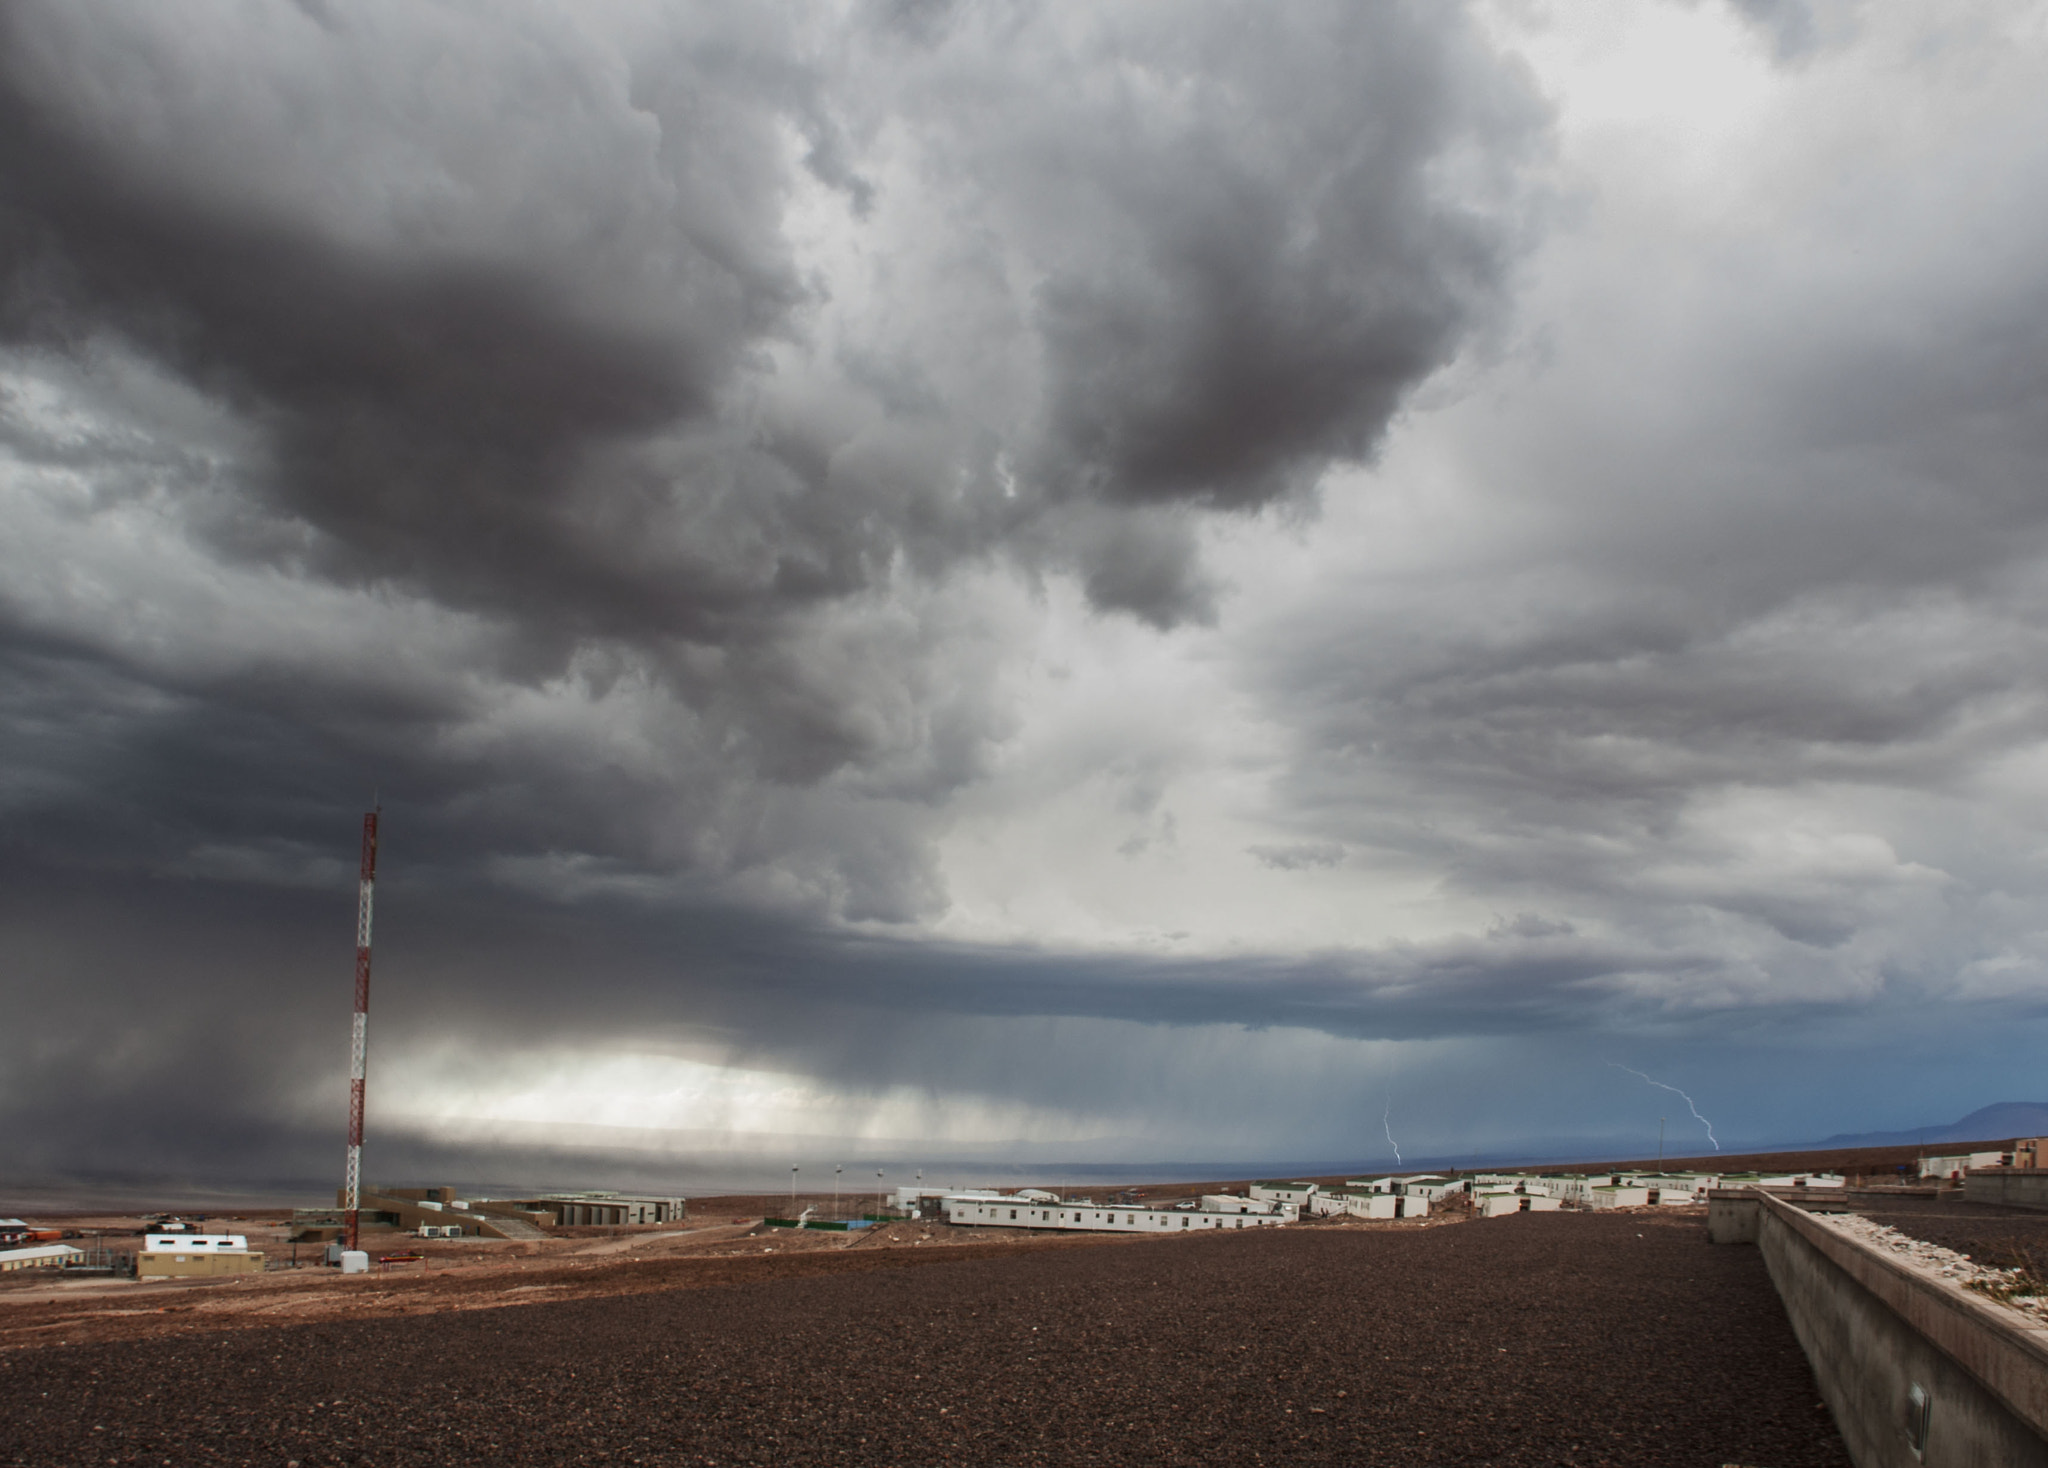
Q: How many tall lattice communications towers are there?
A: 1